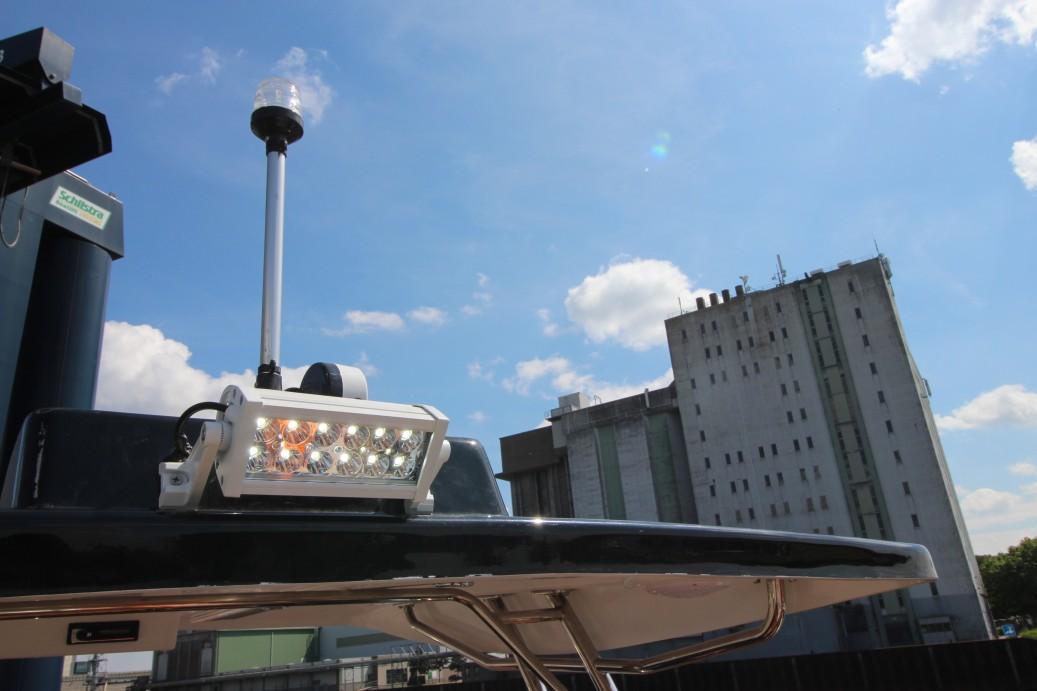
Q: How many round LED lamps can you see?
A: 12